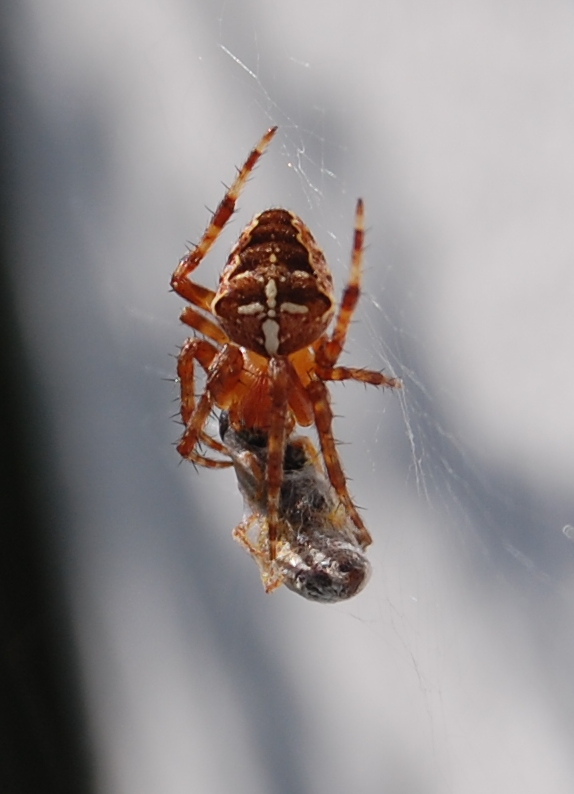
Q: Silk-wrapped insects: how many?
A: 1